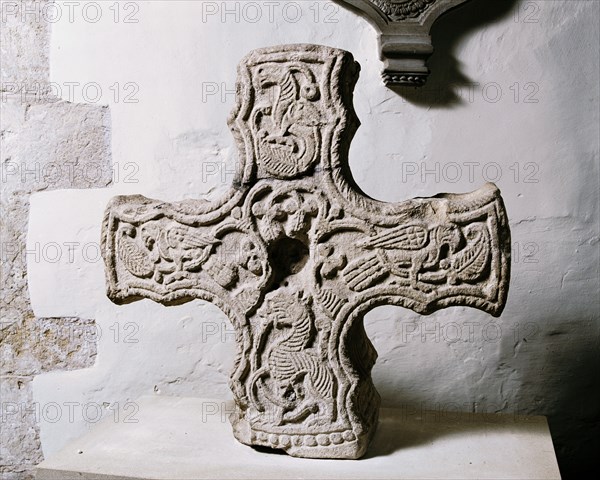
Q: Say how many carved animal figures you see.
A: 4